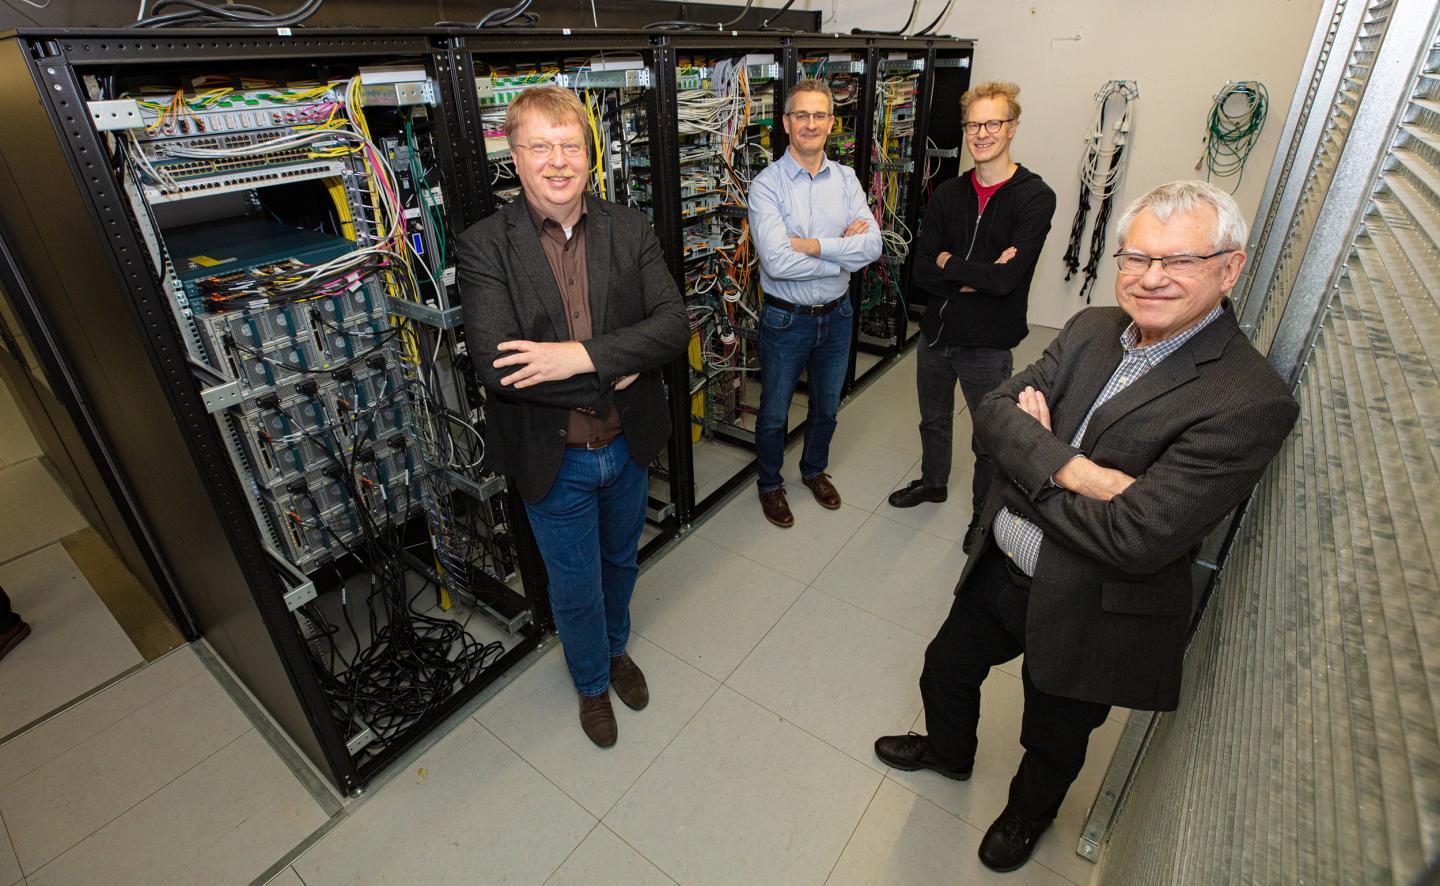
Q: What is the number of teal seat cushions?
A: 0